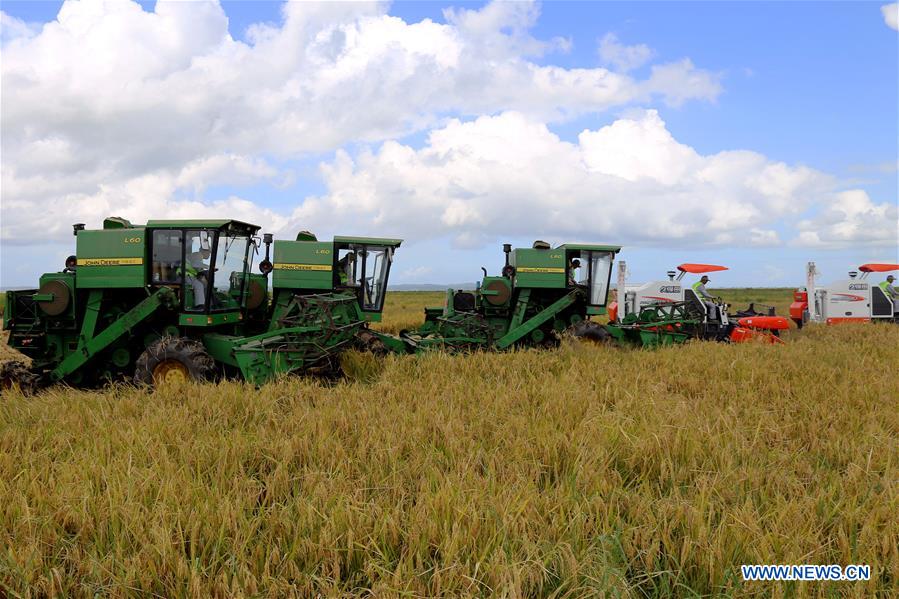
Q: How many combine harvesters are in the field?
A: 5